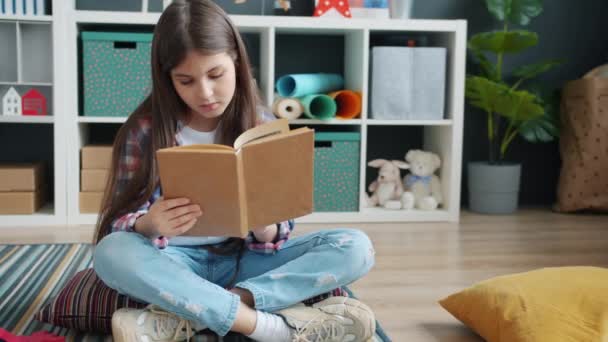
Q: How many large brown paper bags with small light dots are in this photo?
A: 1